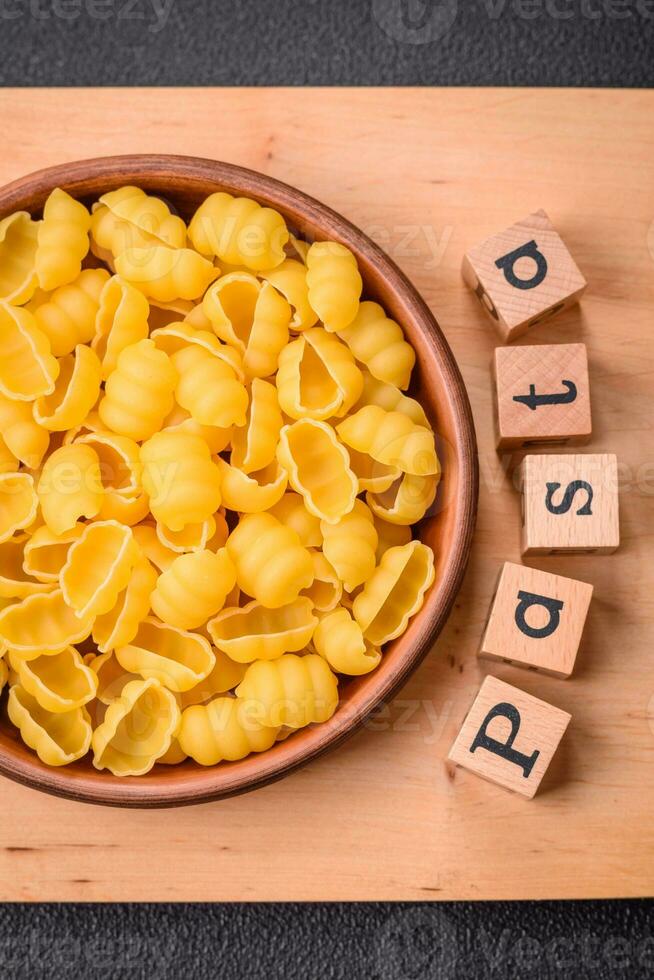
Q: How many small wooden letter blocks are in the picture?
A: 5